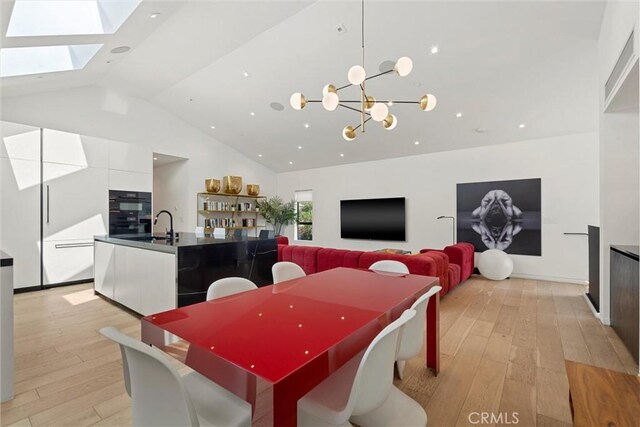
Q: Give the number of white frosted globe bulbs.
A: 10